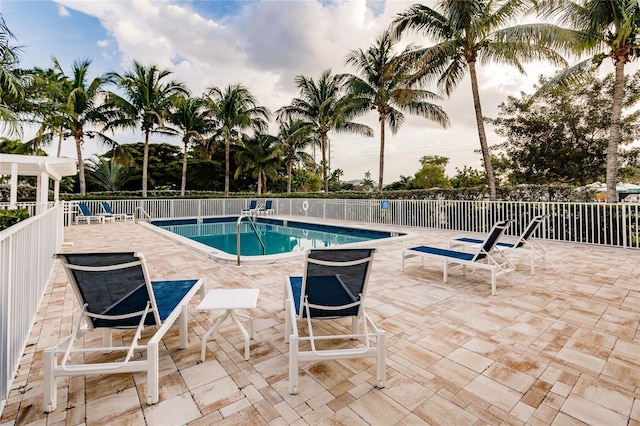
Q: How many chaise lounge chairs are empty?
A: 8